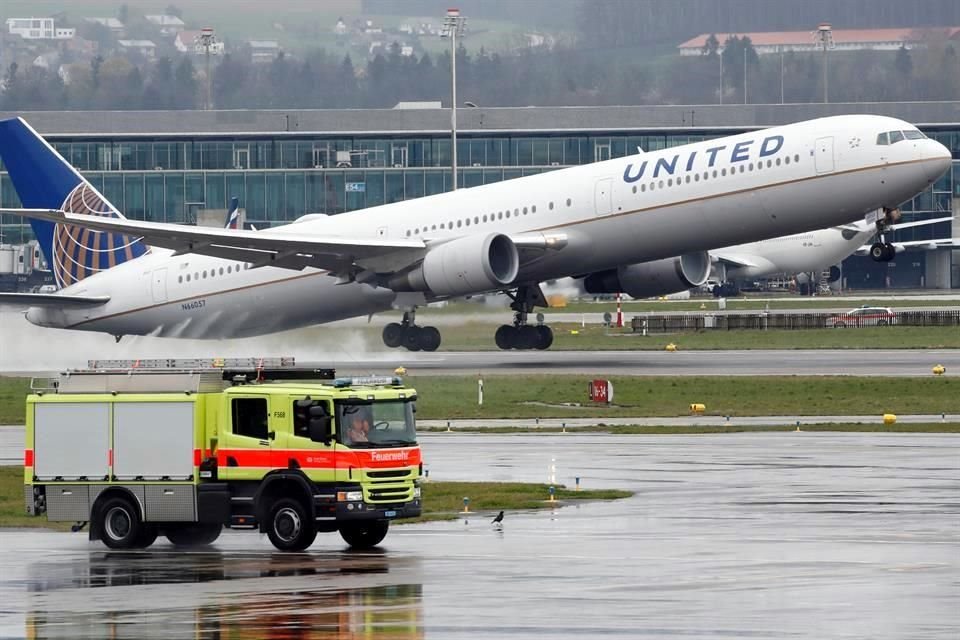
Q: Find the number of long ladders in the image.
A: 1